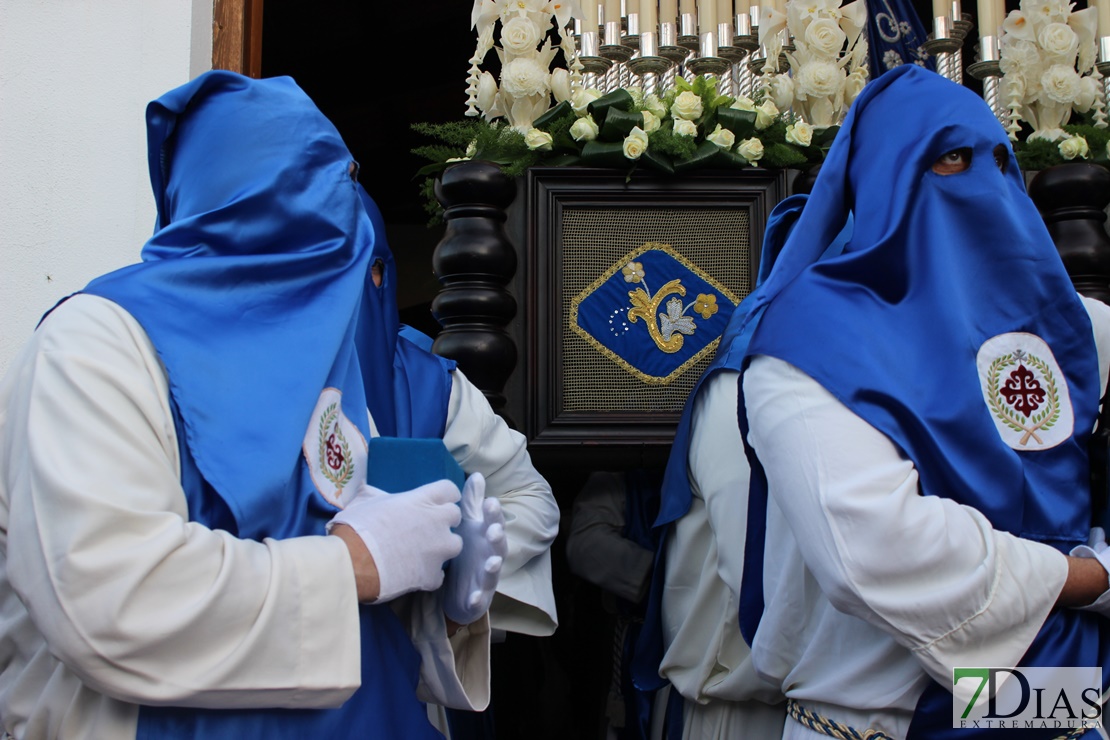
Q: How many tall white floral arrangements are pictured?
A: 3